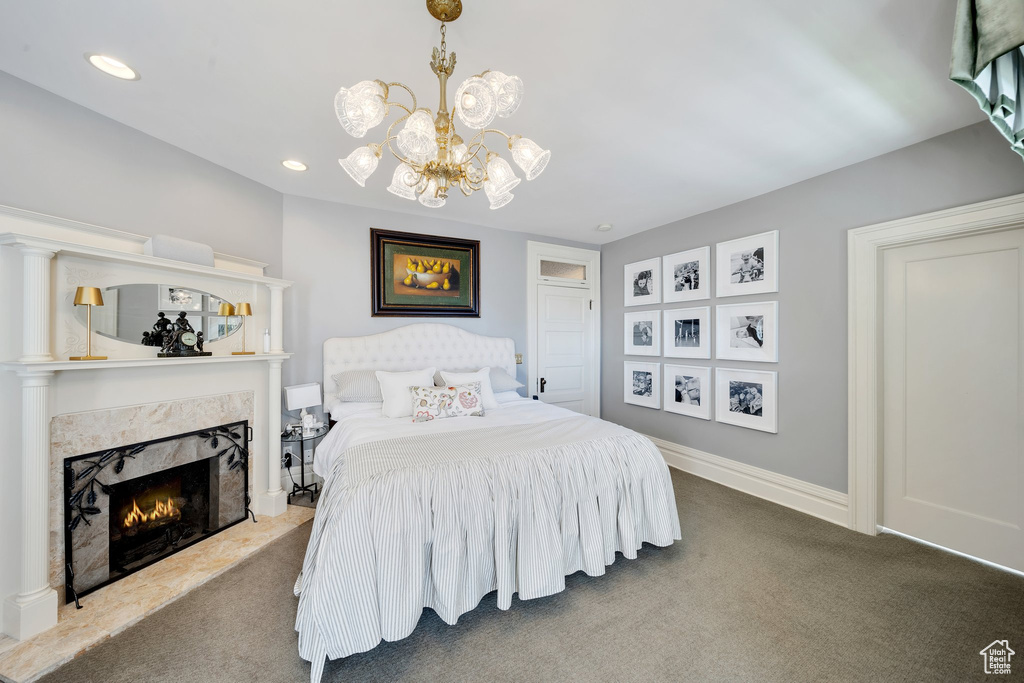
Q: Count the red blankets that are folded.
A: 0